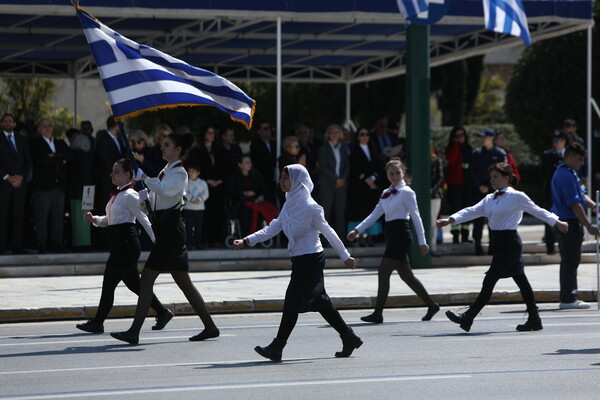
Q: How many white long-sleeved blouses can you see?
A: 5